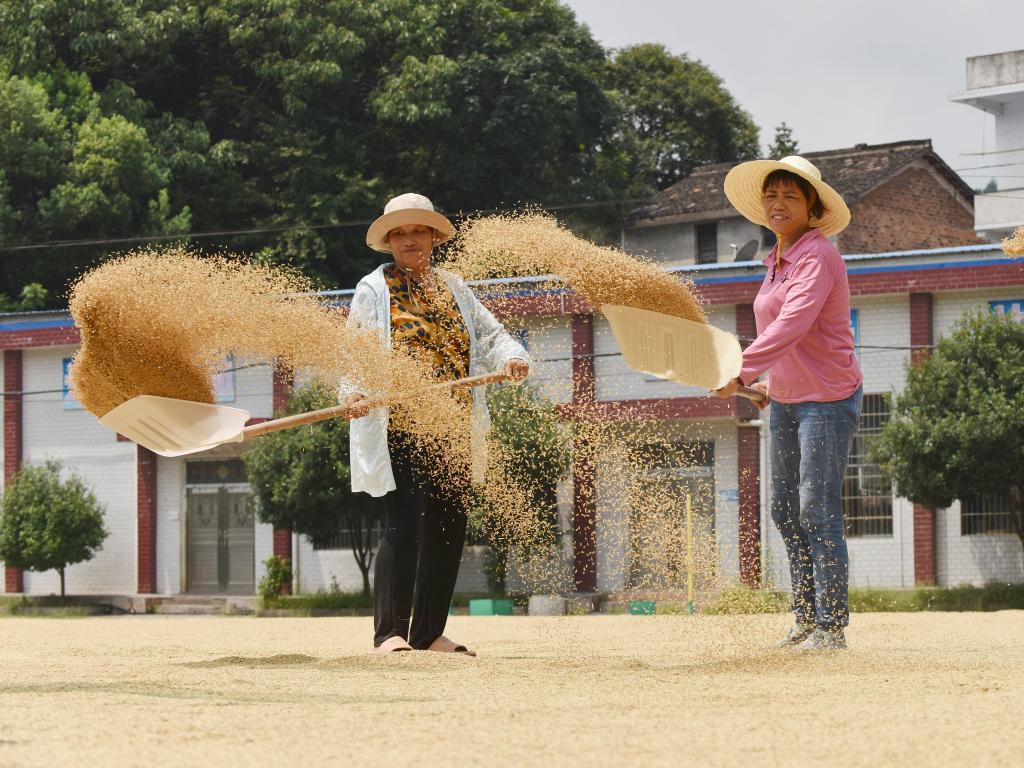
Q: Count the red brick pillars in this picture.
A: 6